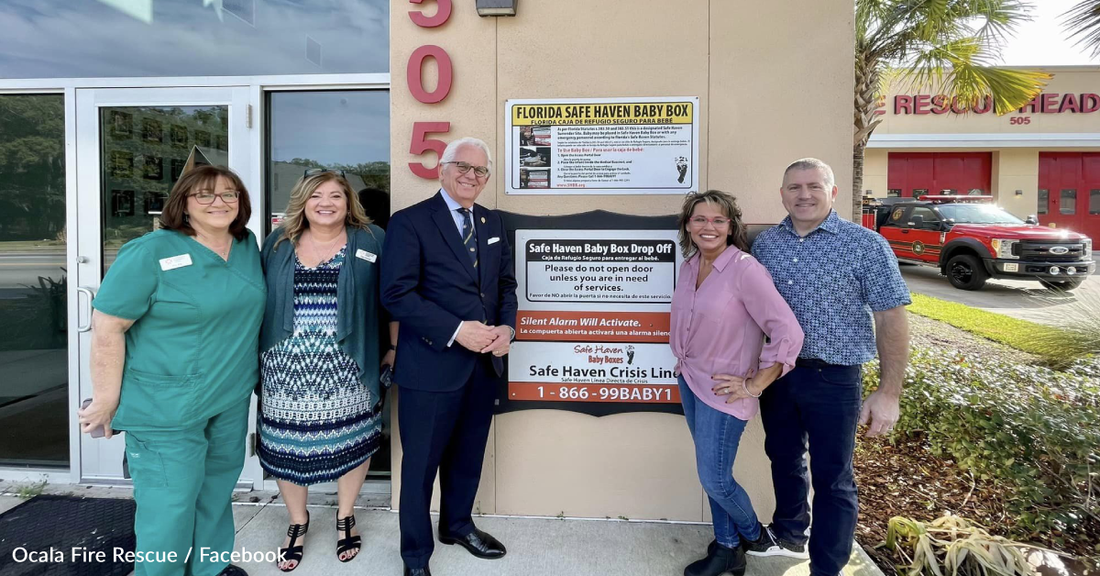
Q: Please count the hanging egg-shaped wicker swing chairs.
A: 0